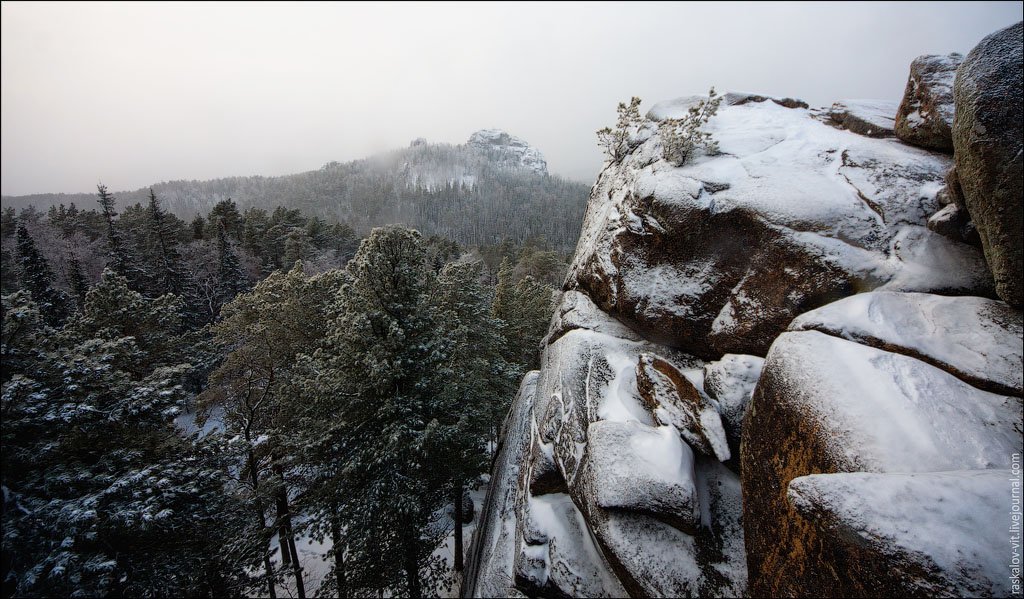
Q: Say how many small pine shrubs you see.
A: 2